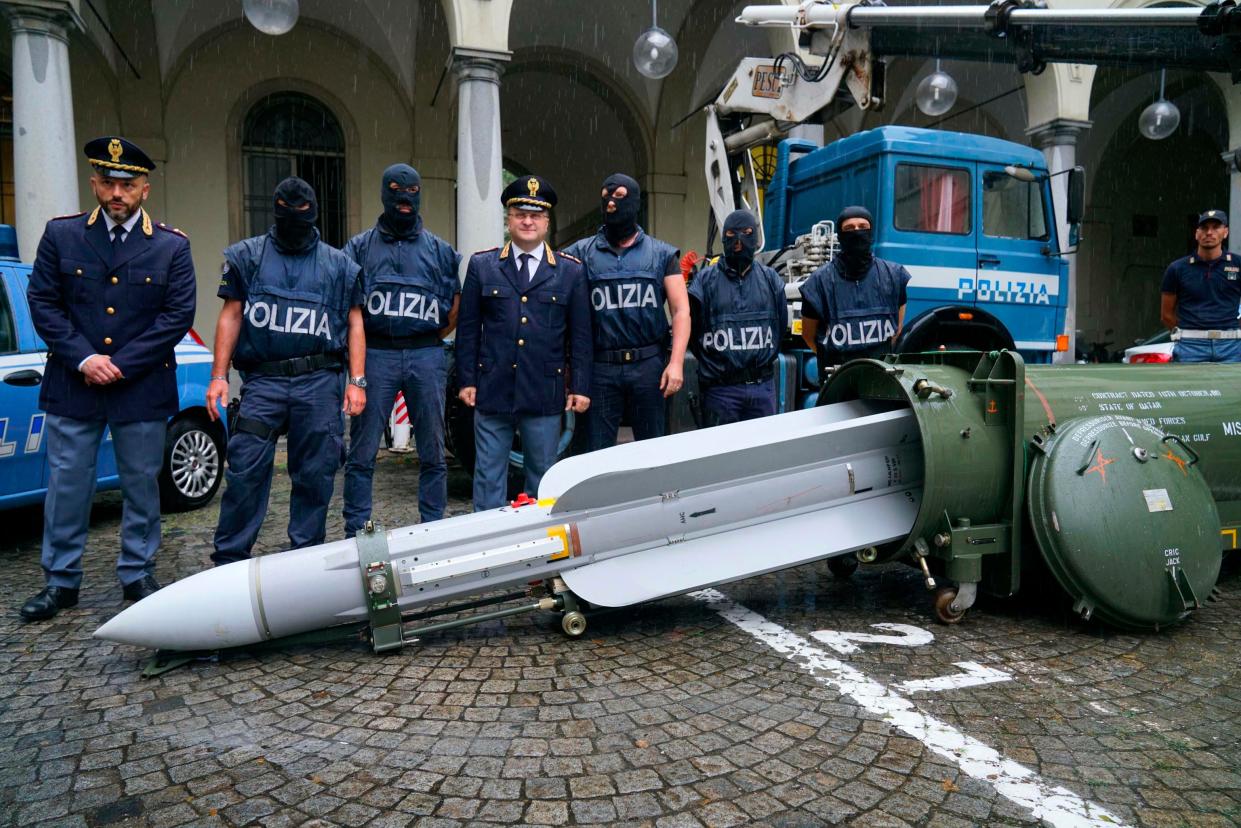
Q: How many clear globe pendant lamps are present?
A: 4